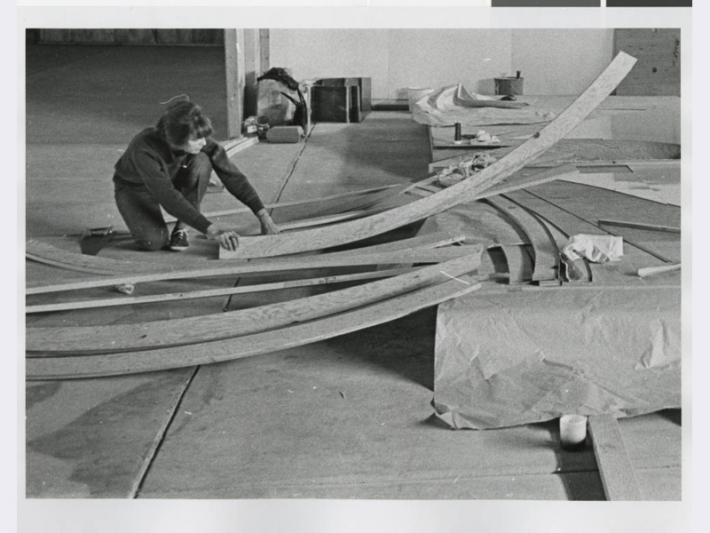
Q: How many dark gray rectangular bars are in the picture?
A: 2